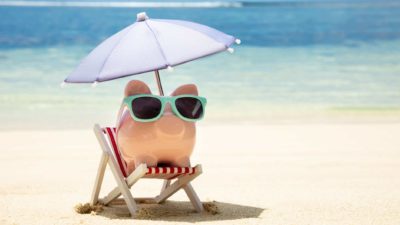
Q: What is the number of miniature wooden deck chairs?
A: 1